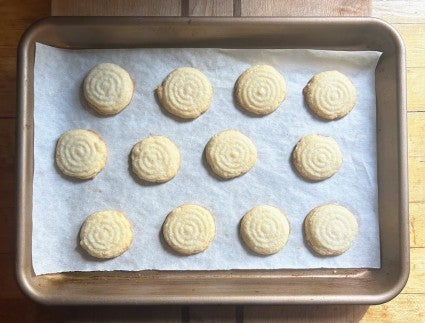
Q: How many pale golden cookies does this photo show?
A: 12